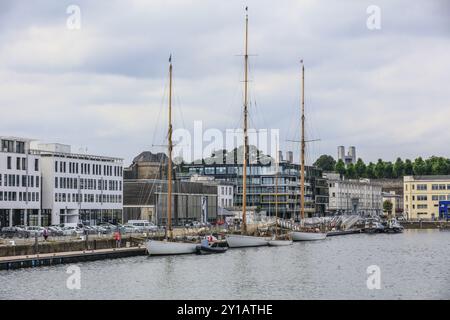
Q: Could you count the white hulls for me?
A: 4